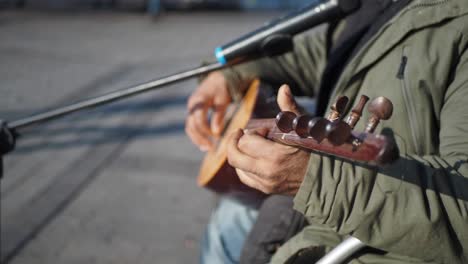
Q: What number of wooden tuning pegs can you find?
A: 7